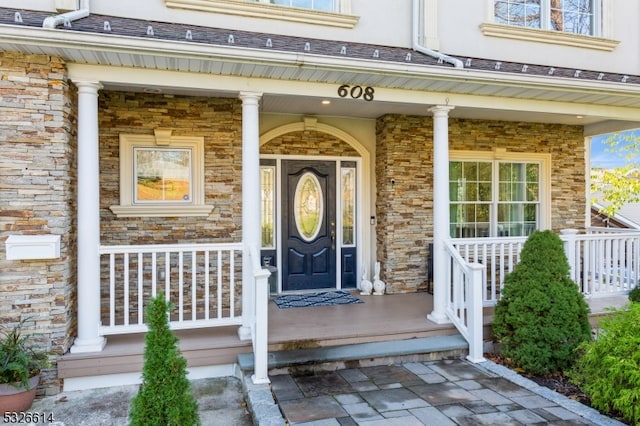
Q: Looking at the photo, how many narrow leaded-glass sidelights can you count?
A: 2